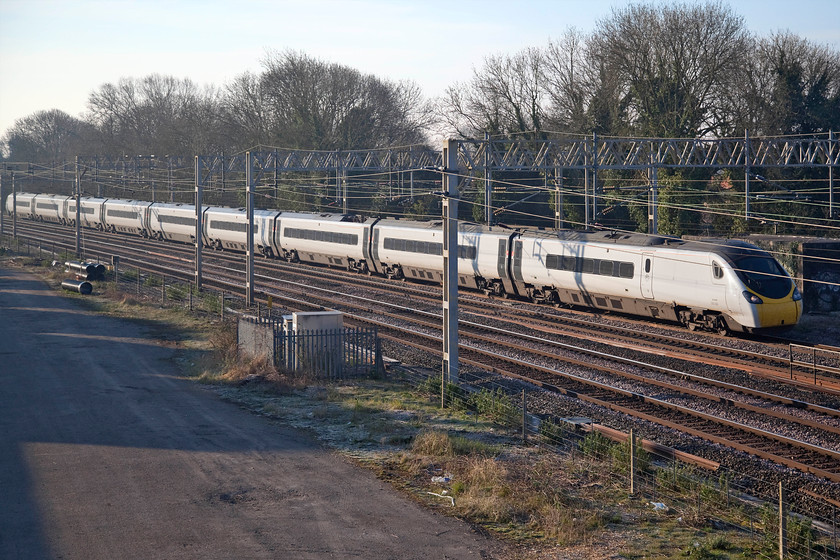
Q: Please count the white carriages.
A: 9